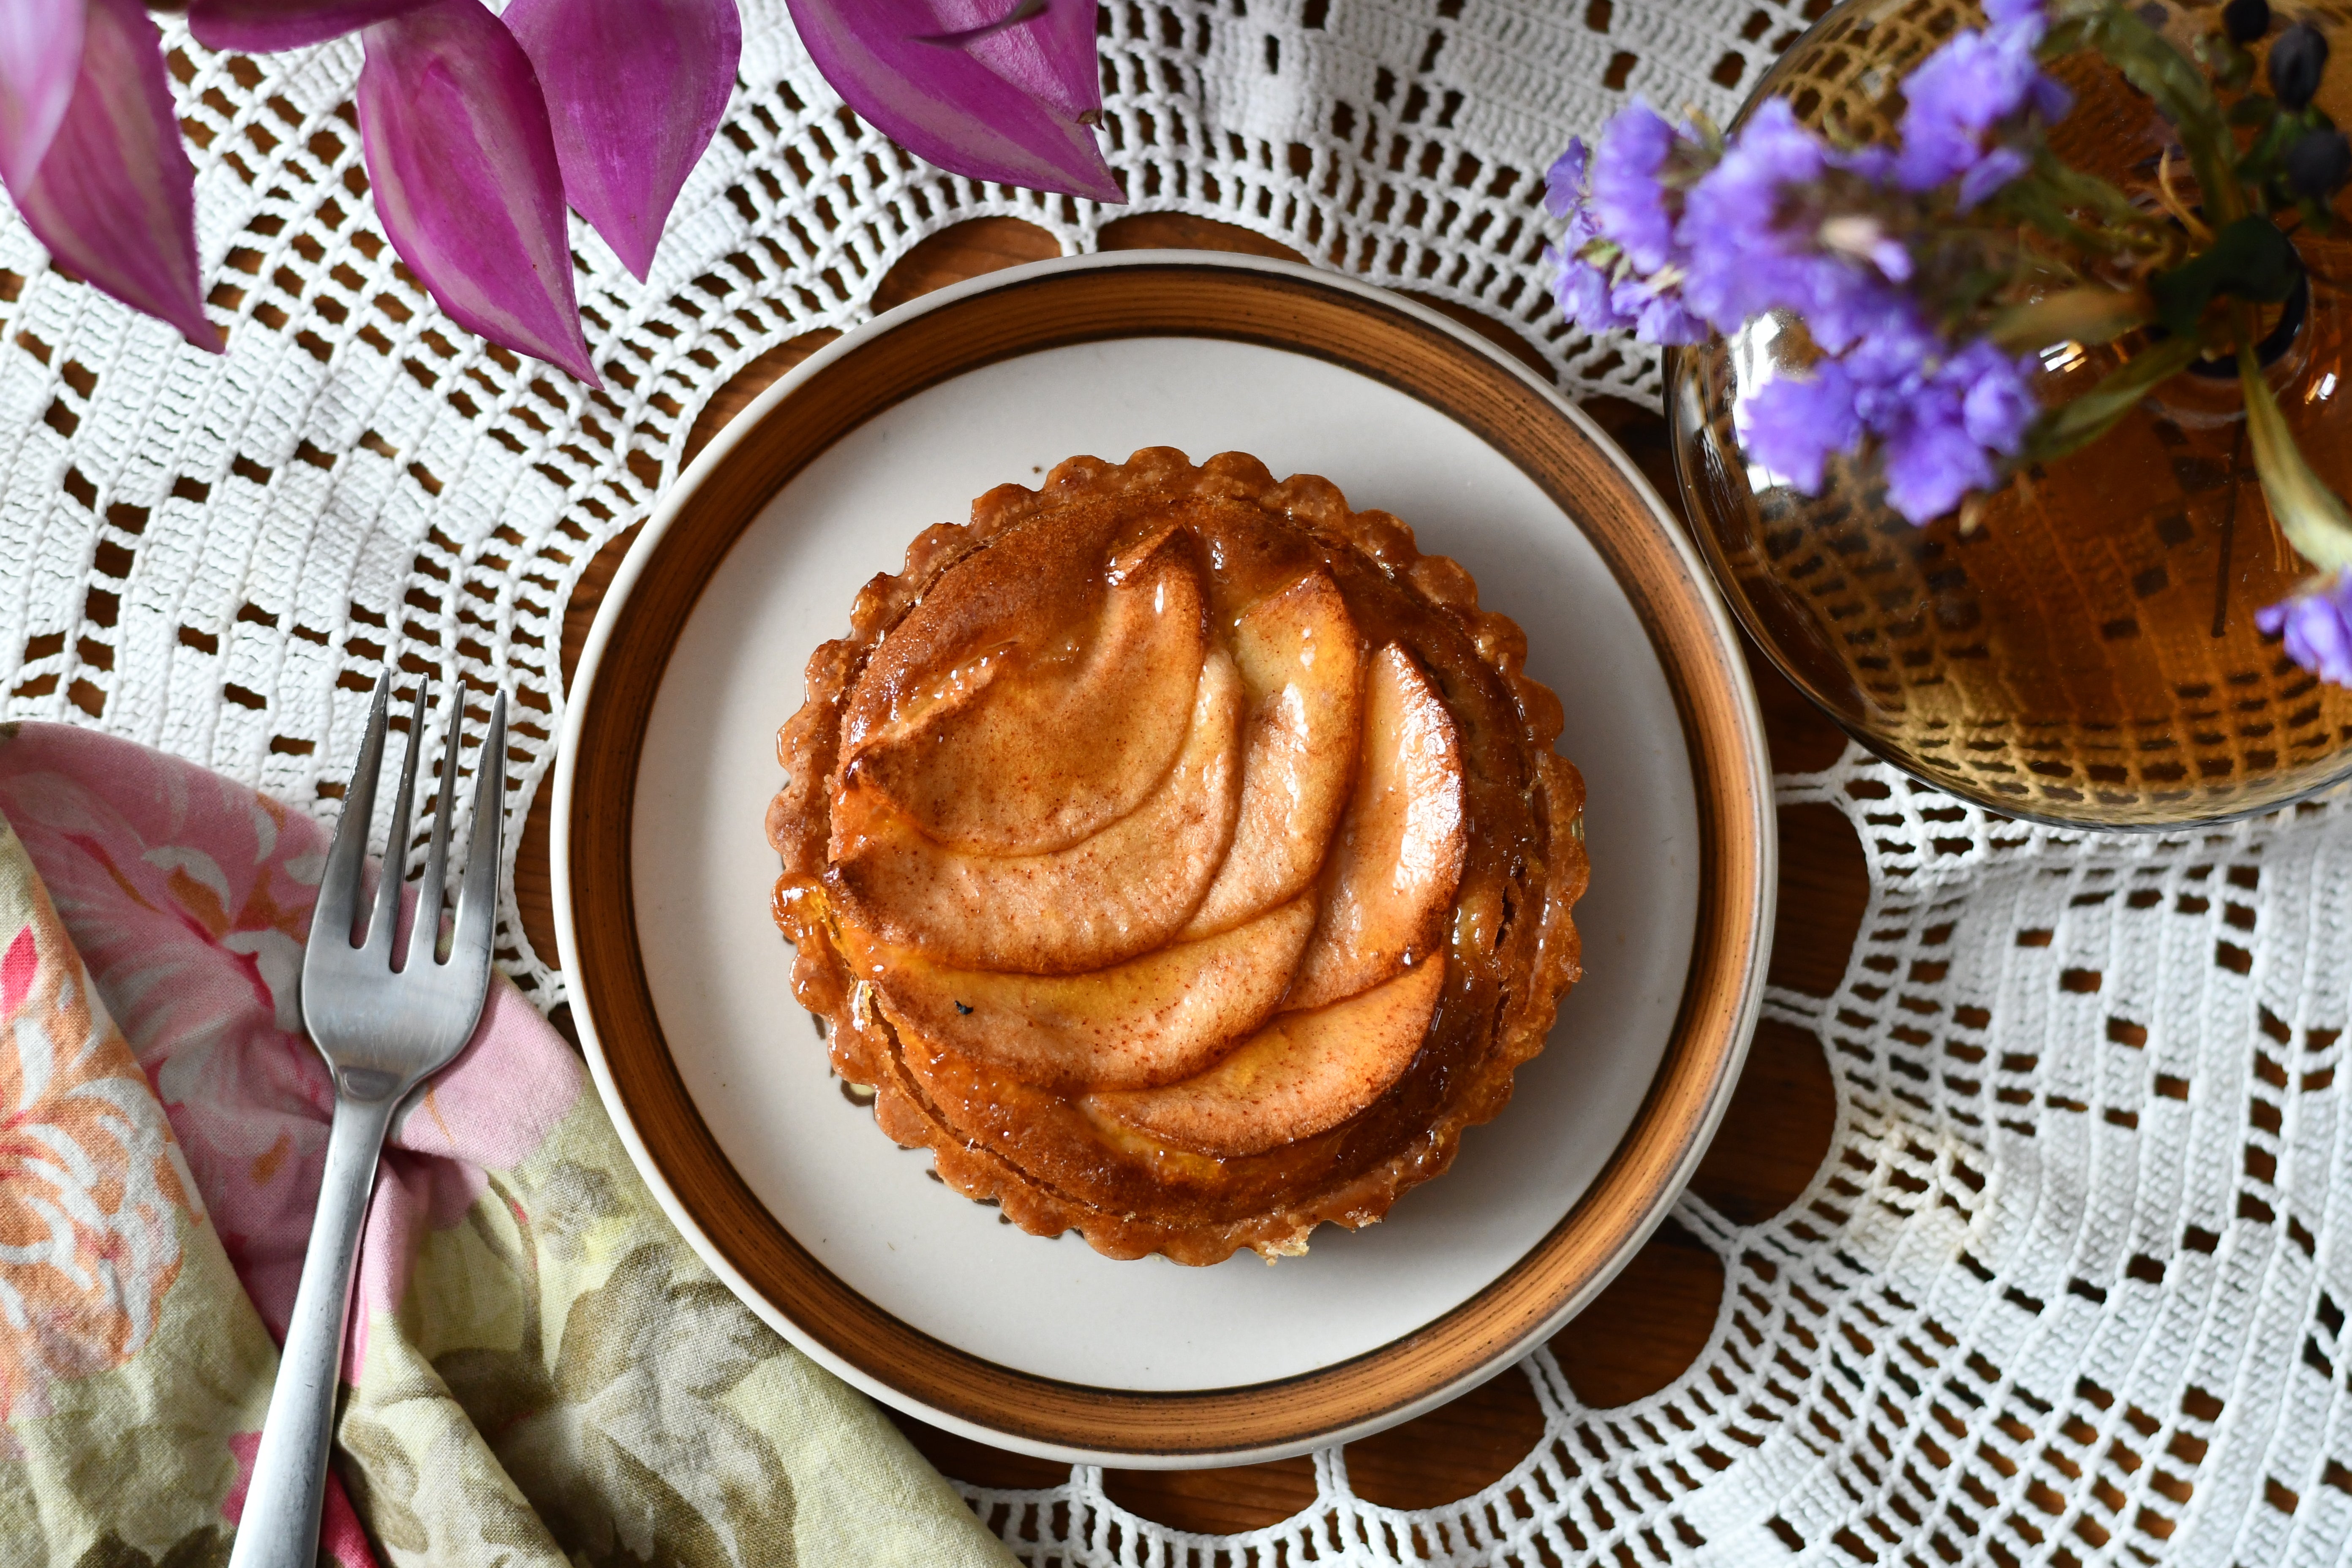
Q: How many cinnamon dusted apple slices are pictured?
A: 6